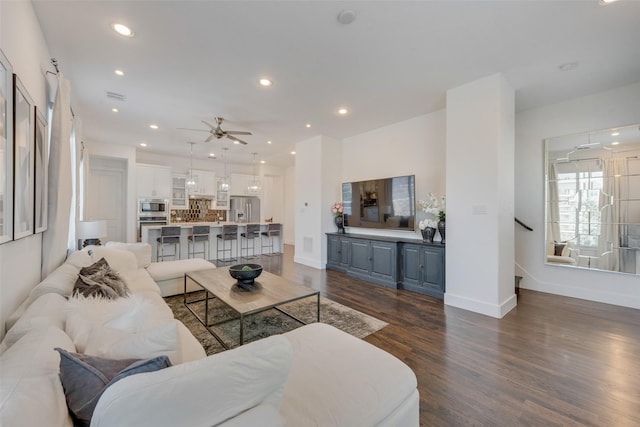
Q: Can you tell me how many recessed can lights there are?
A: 14